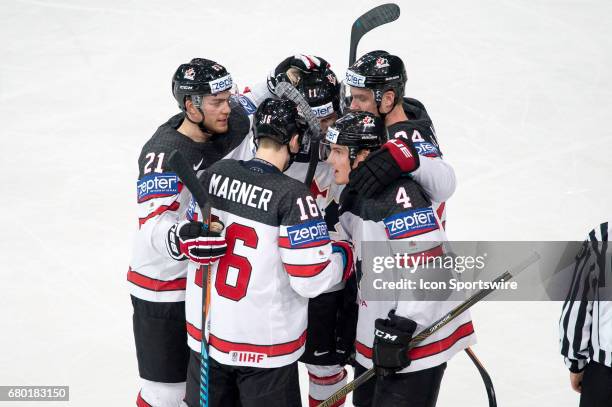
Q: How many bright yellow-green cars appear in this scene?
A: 0